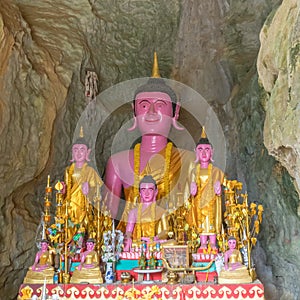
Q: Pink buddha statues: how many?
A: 7